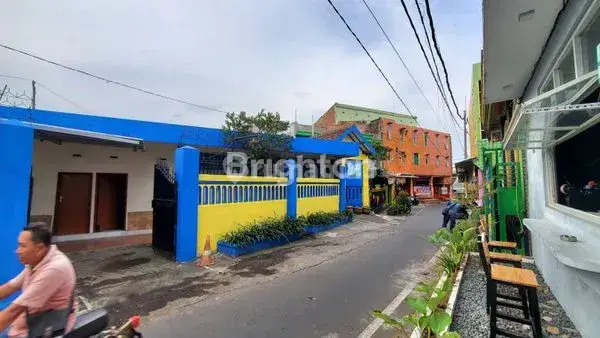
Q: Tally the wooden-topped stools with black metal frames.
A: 3